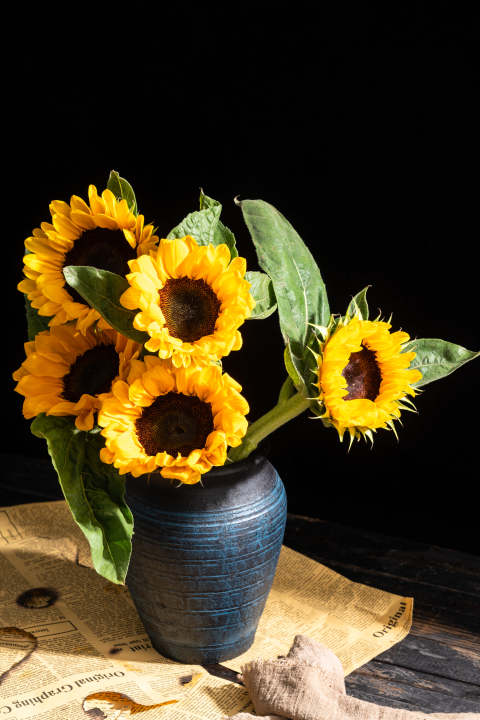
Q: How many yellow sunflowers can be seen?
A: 5